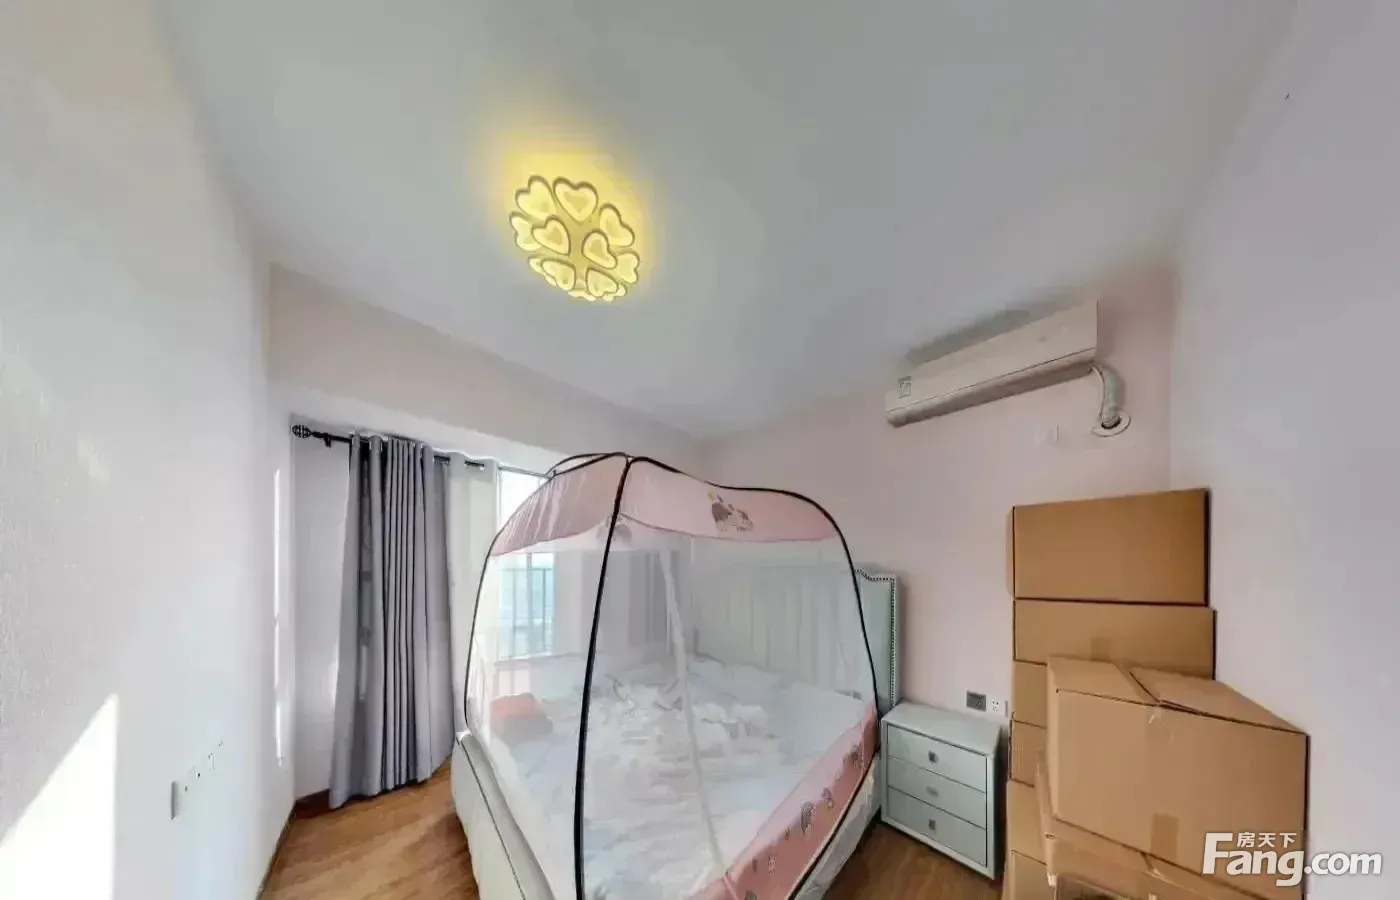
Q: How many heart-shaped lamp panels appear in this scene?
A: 12